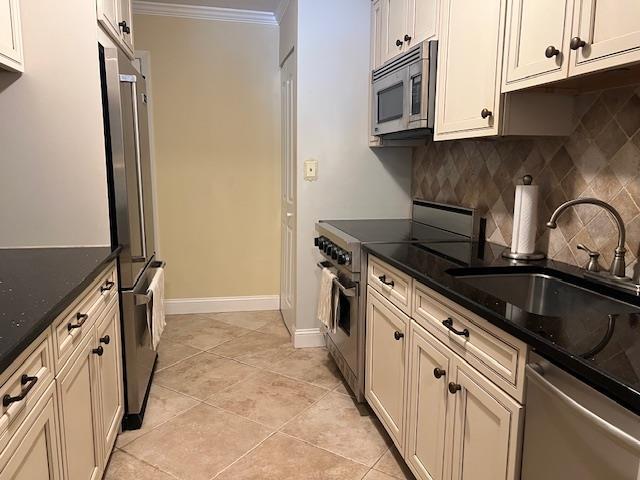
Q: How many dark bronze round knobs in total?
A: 12